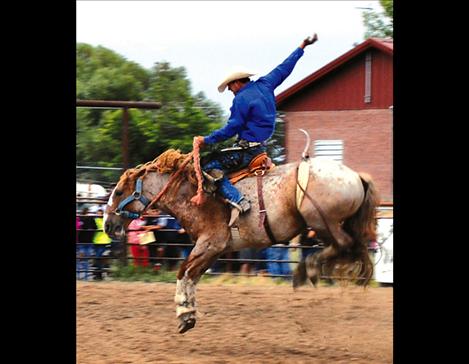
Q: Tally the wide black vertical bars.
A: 2